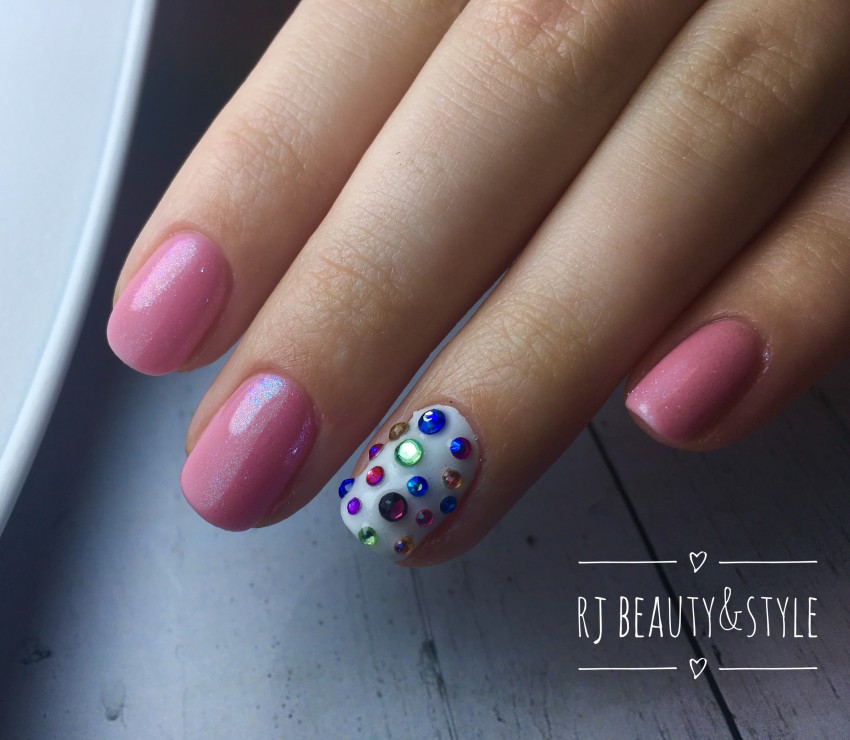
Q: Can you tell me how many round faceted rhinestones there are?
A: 15